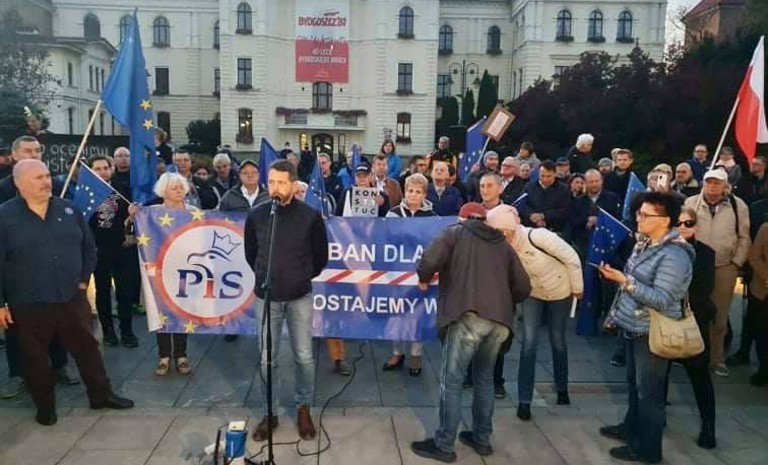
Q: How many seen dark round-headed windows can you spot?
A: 11